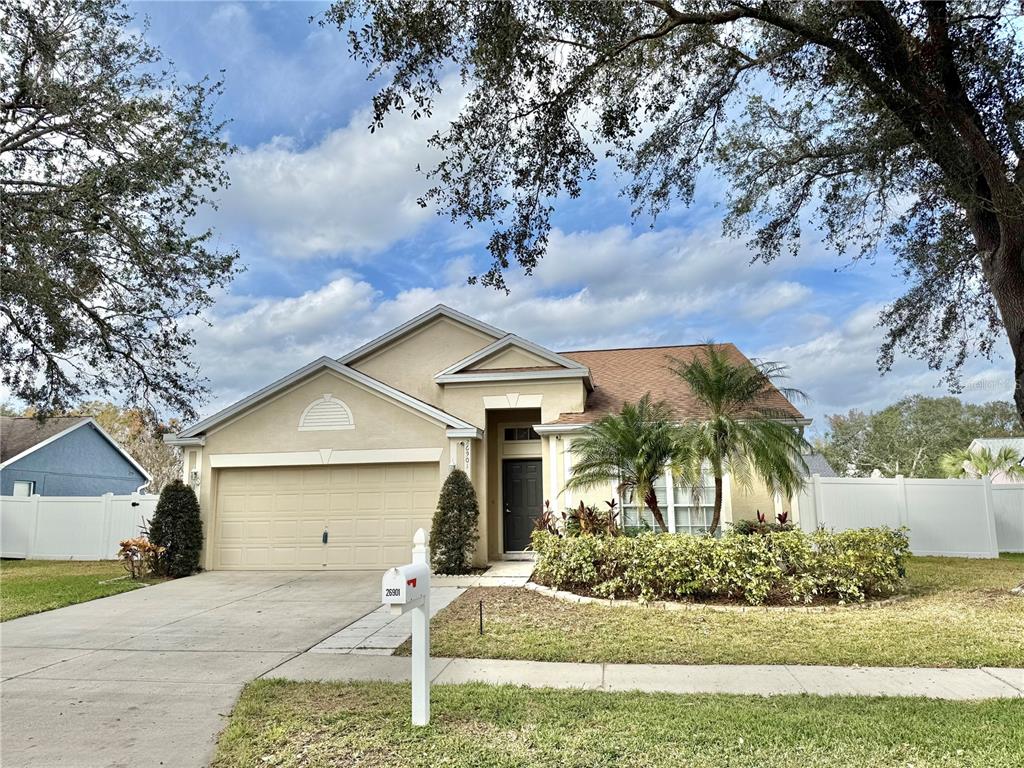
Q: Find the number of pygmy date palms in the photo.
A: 2